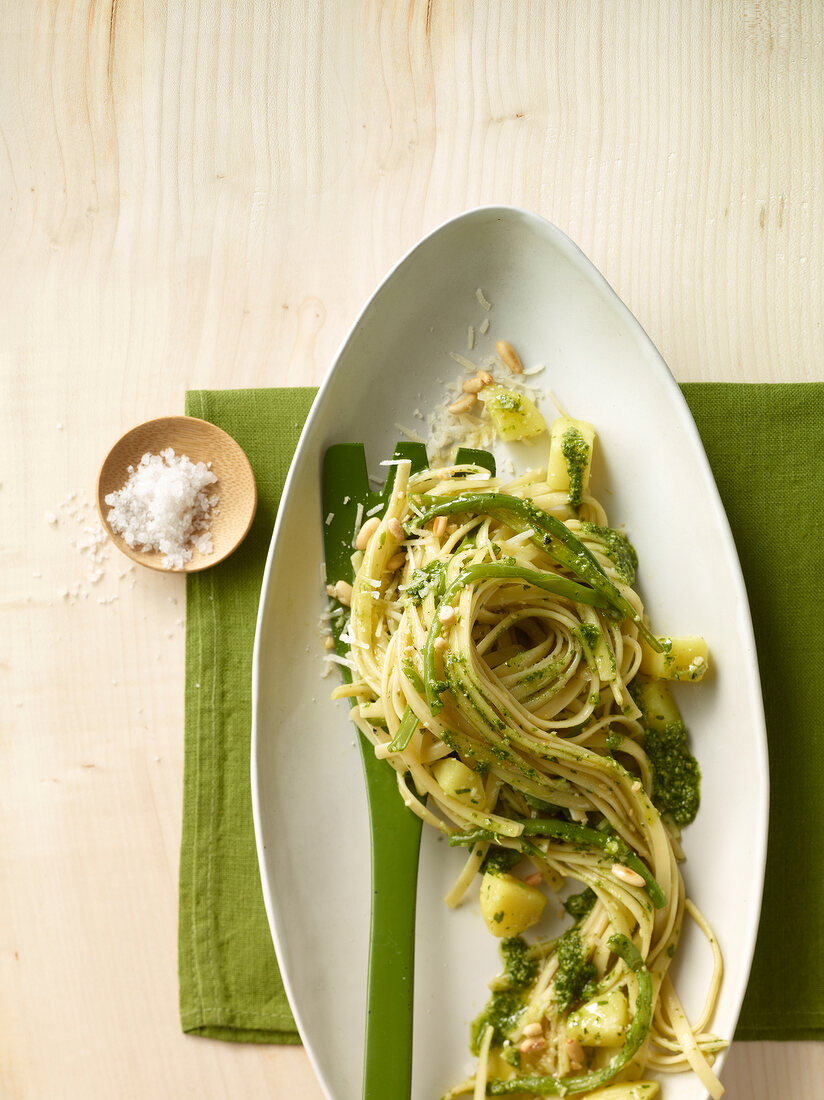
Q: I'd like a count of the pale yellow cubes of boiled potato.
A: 8